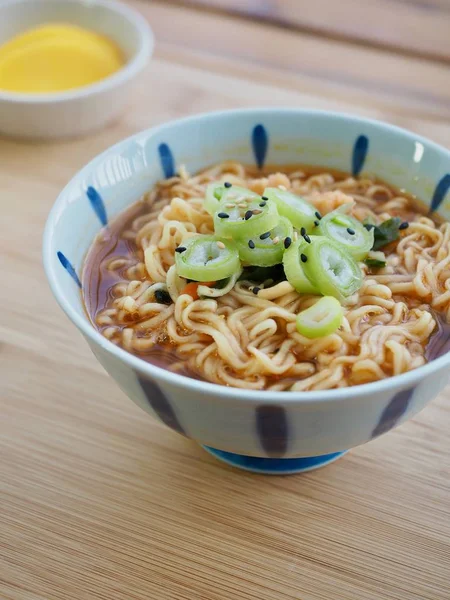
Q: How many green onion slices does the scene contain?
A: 9